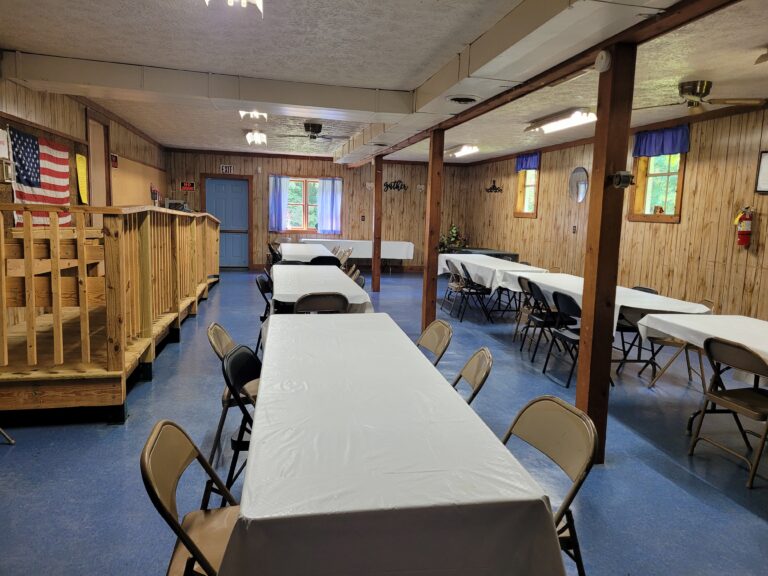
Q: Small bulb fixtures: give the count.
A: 3